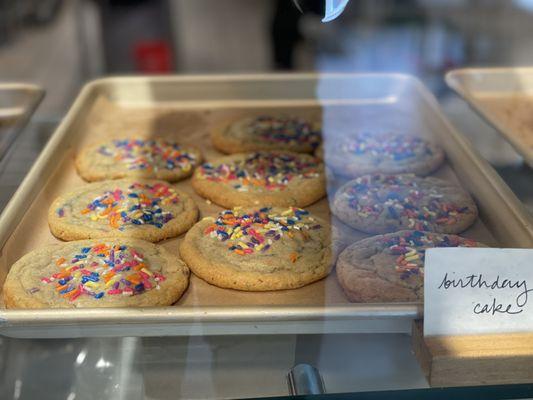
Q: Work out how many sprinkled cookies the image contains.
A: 9